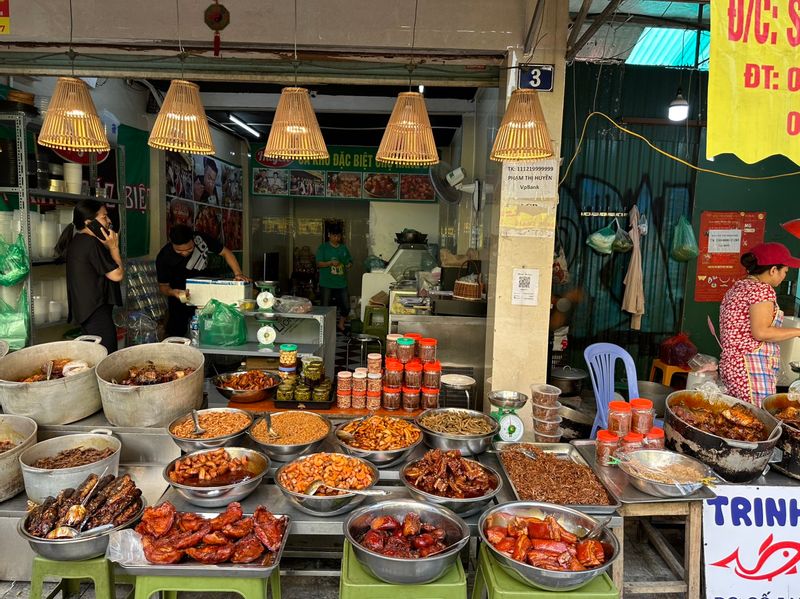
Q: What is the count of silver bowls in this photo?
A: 12